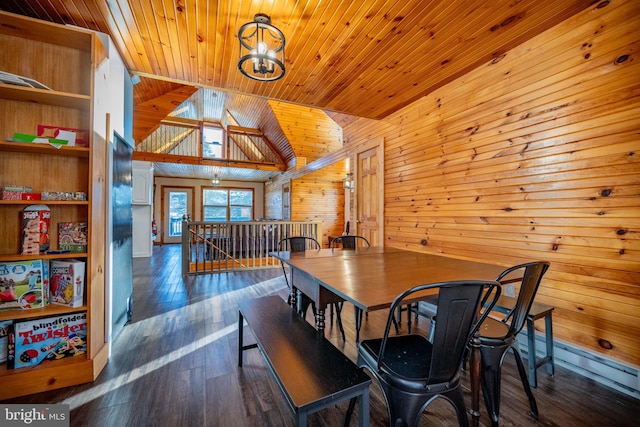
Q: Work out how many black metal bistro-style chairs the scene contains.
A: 4